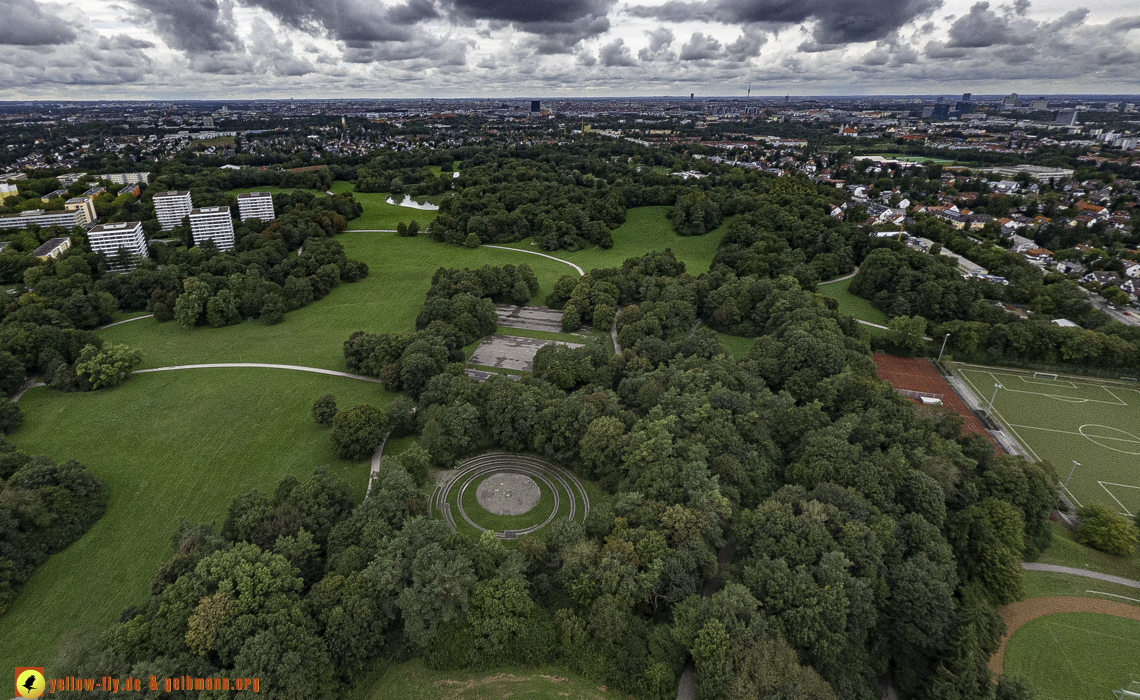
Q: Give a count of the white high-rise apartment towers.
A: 4